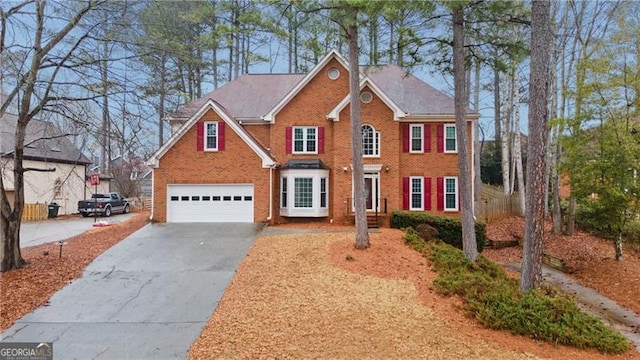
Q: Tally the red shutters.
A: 10